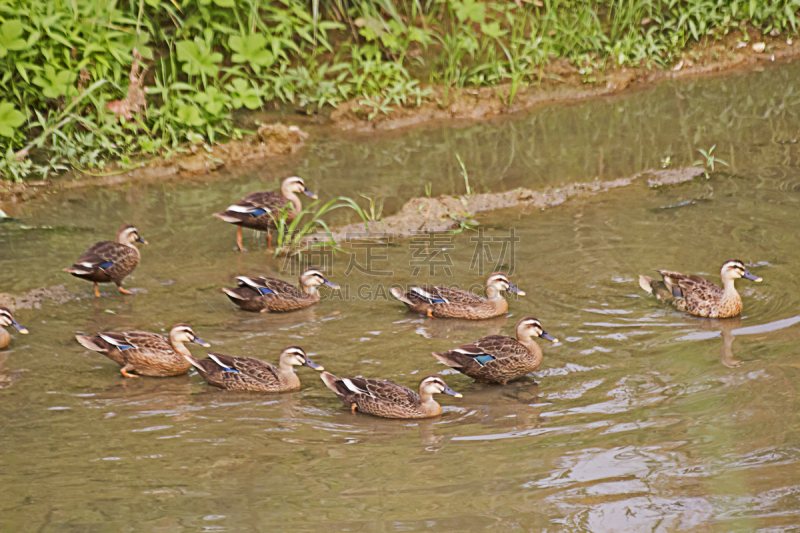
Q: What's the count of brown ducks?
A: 10